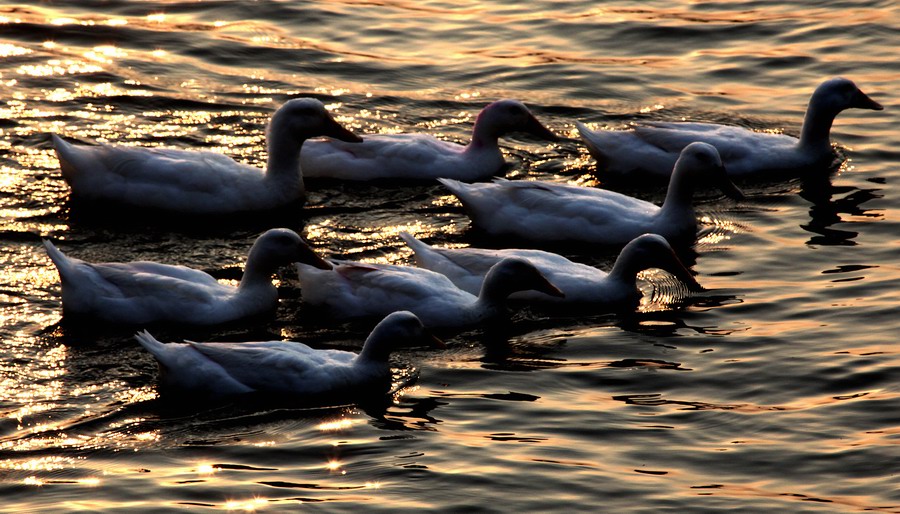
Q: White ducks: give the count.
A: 8